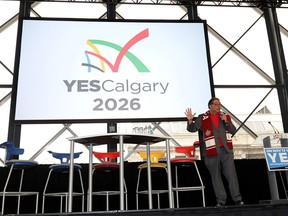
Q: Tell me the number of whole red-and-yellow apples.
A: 0